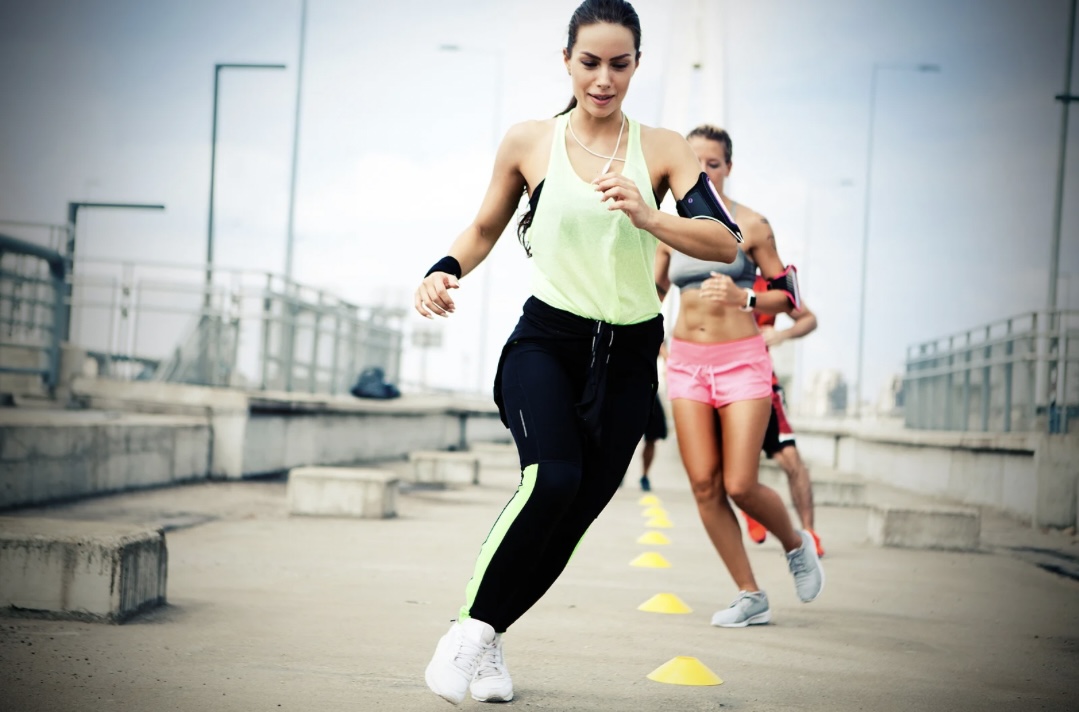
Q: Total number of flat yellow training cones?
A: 7